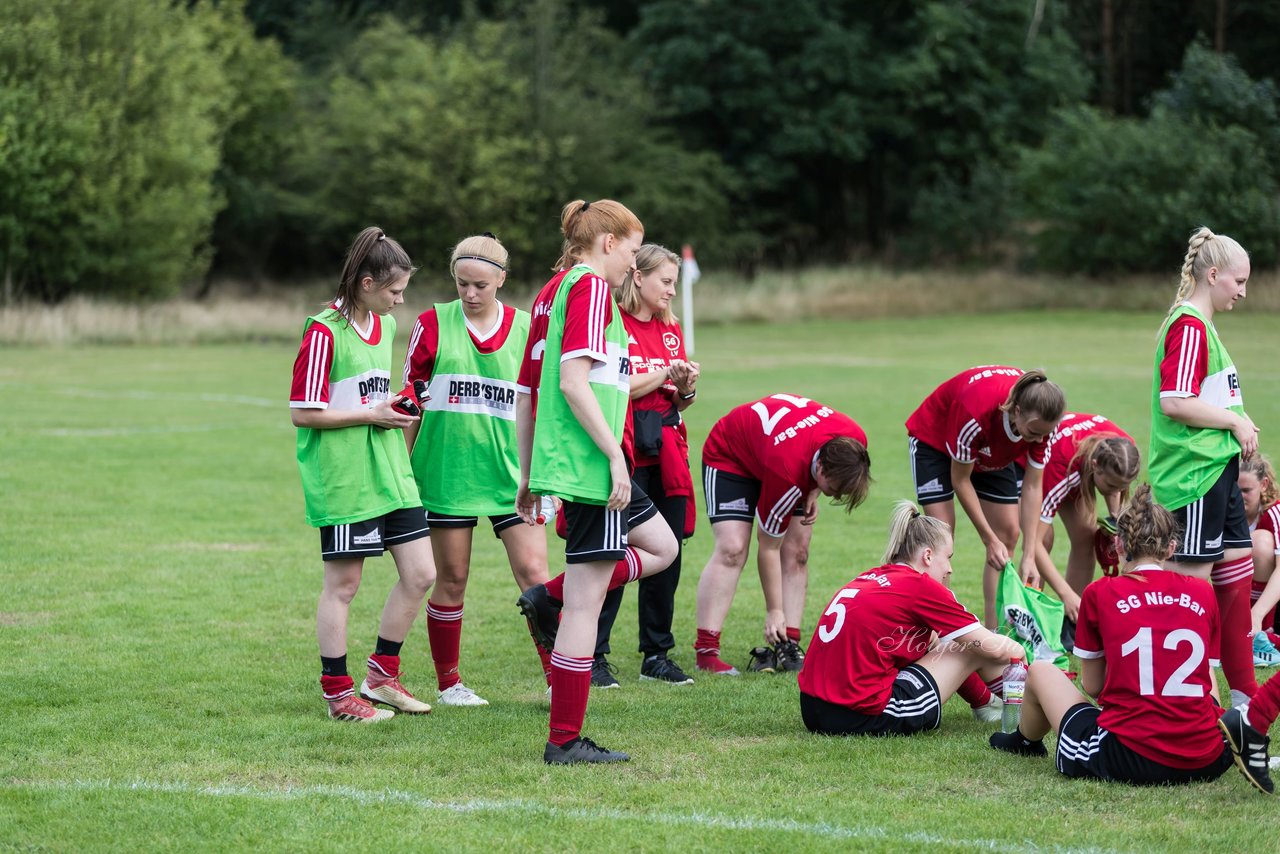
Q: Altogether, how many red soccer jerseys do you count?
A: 11